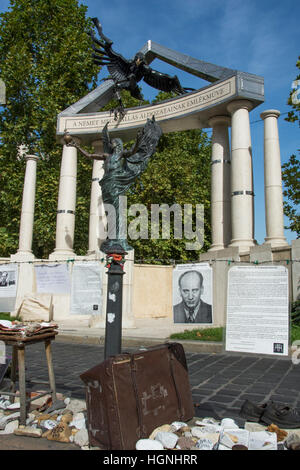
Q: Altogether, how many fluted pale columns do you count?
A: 6